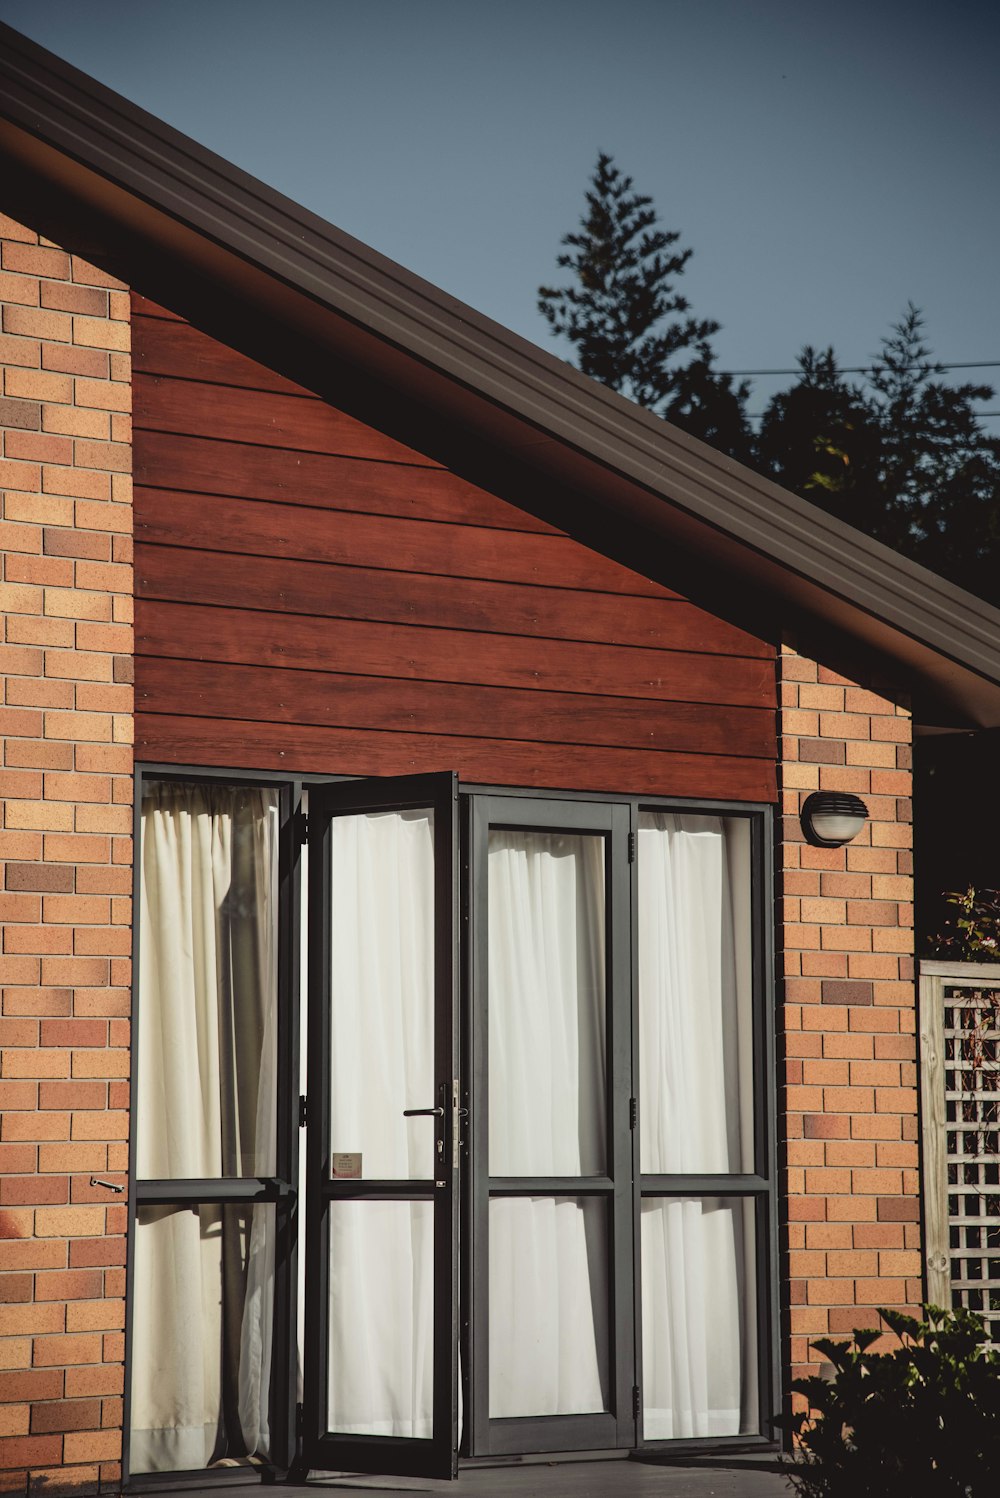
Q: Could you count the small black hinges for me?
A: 6